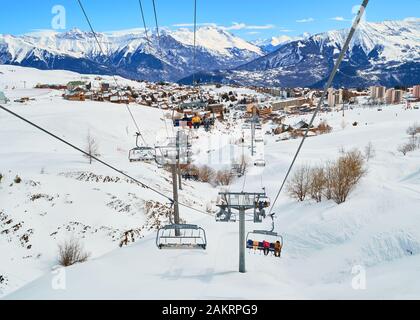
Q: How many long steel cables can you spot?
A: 6